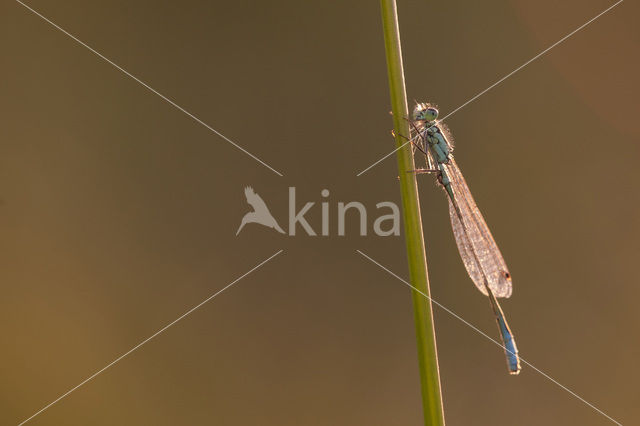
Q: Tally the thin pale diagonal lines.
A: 4